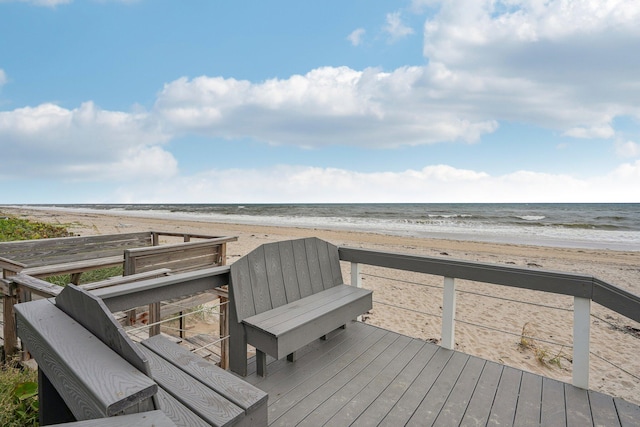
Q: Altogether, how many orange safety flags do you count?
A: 0